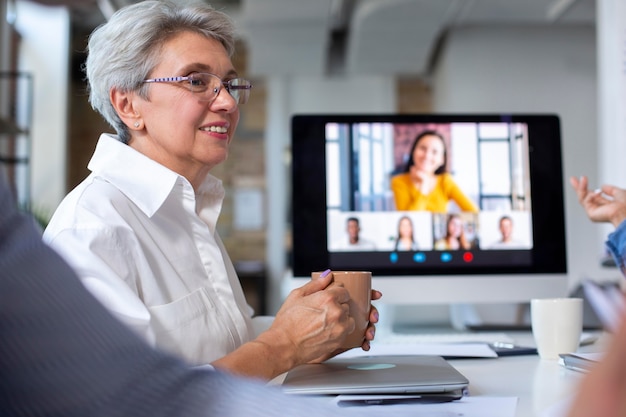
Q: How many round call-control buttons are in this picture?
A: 4